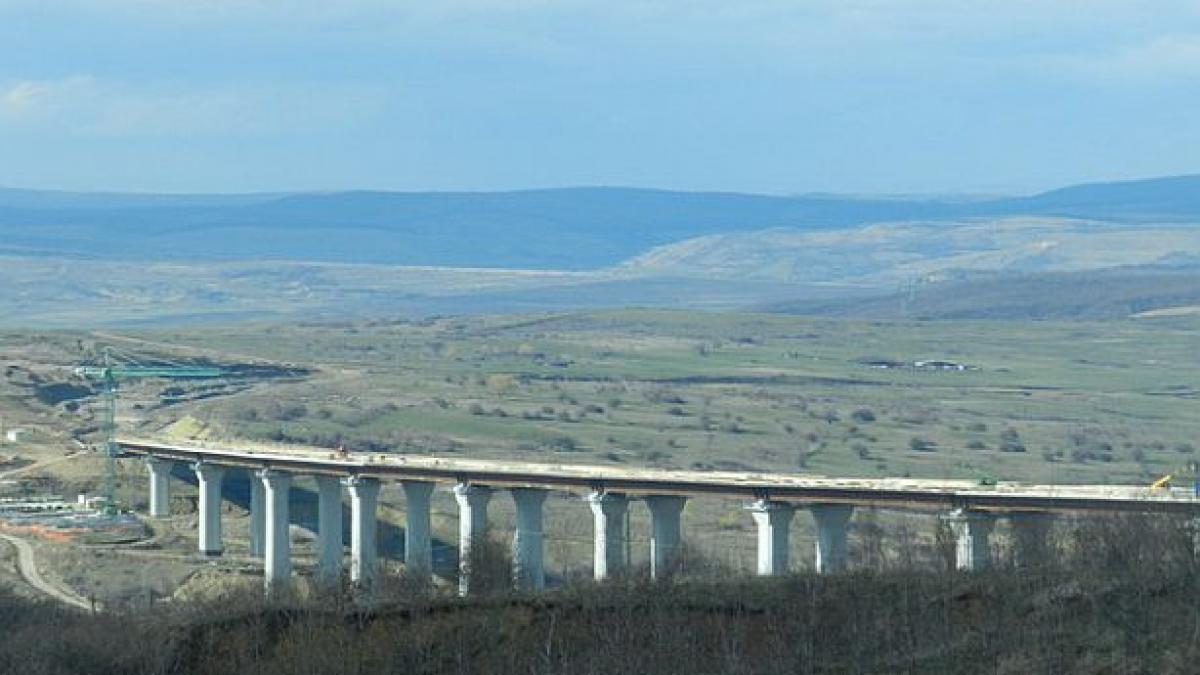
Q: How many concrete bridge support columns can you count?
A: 15